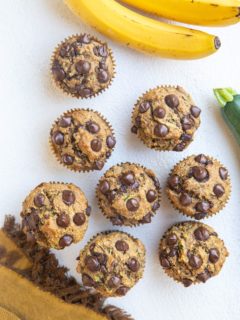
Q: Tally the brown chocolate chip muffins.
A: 8